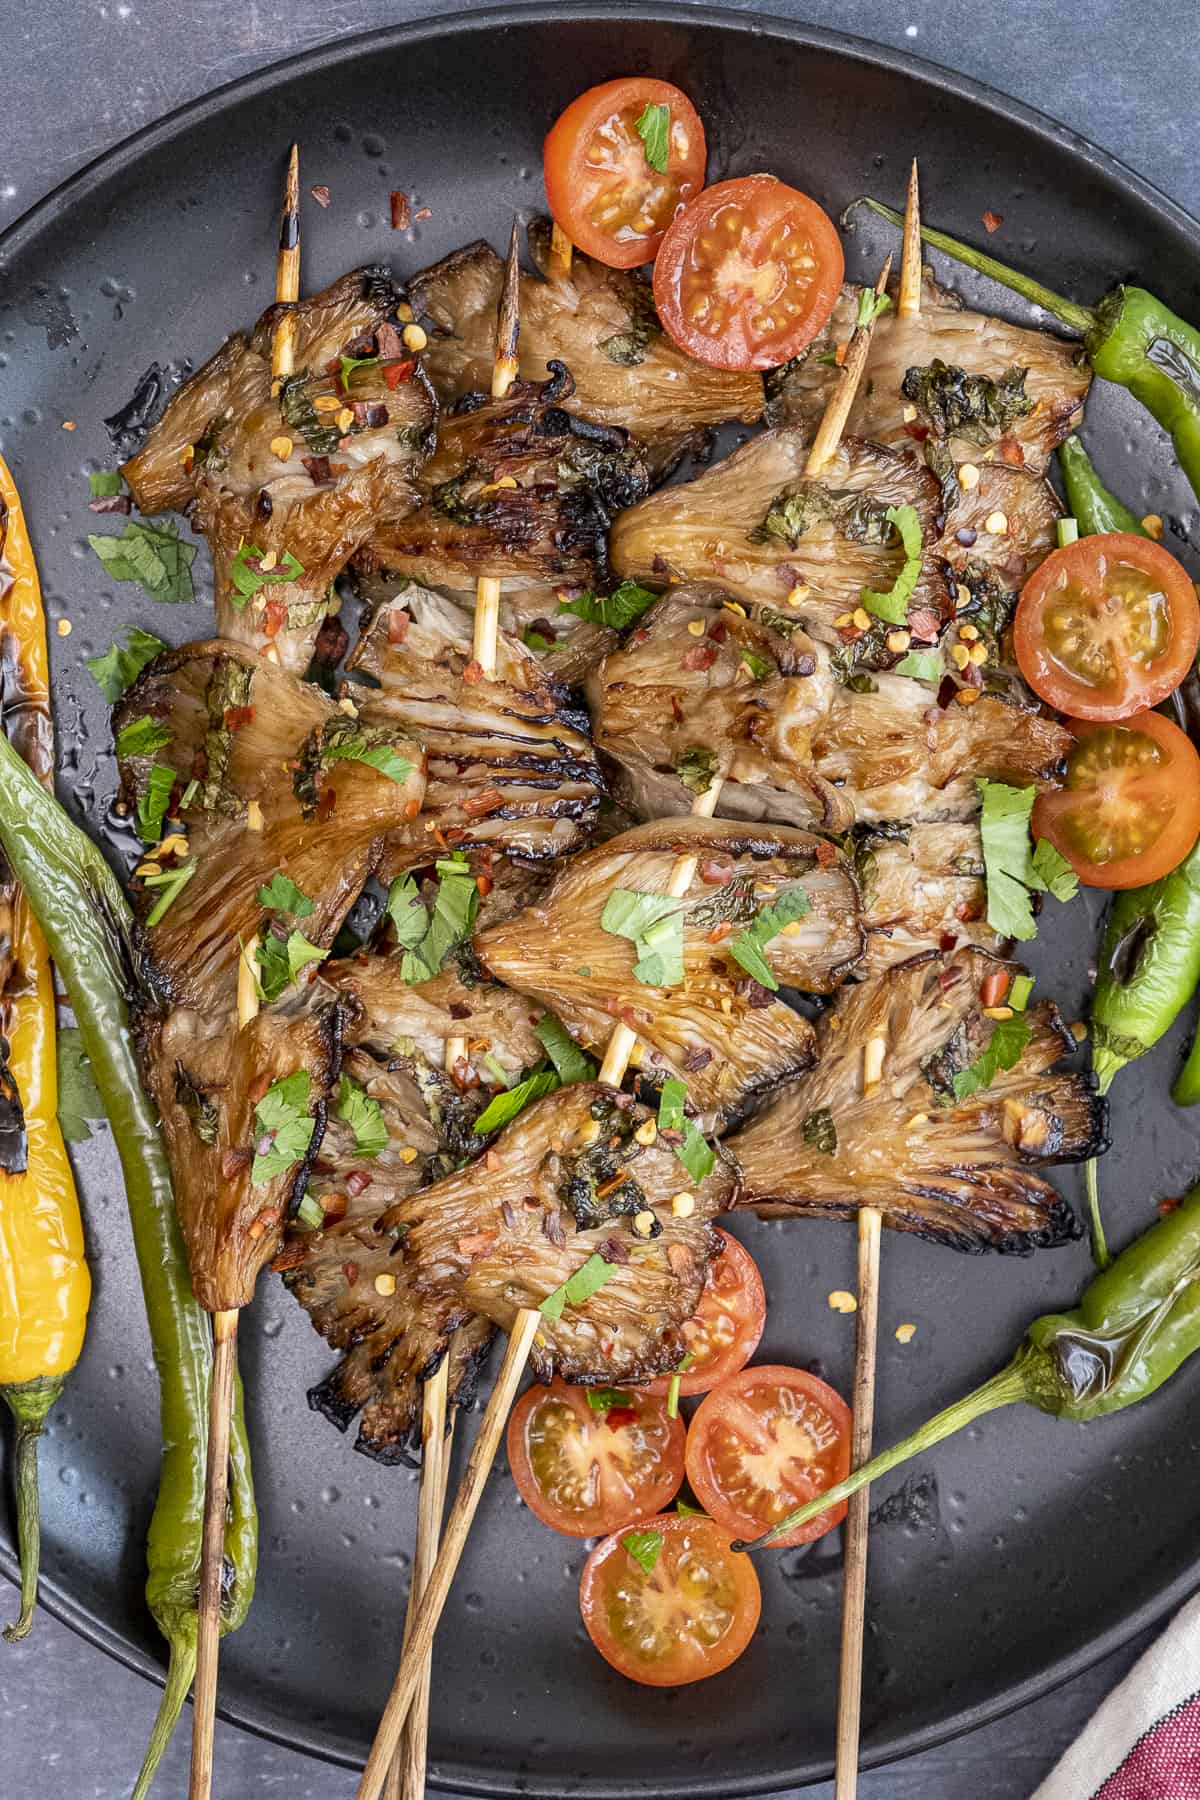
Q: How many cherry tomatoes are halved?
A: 8